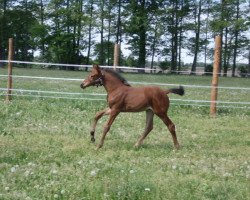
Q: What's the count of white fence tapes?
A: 4